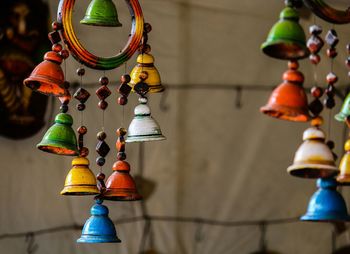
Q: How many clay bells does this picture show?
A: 14